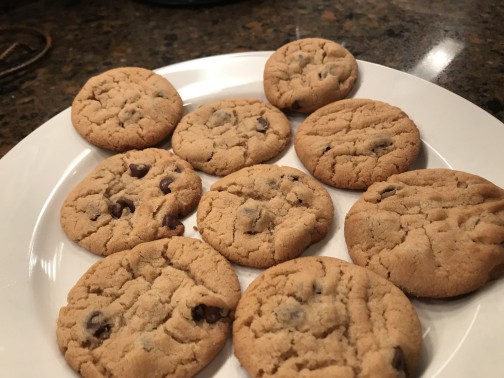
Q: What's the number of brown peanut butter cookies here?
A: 9